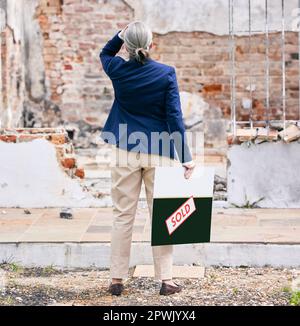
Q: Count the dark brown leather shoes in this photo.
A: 2